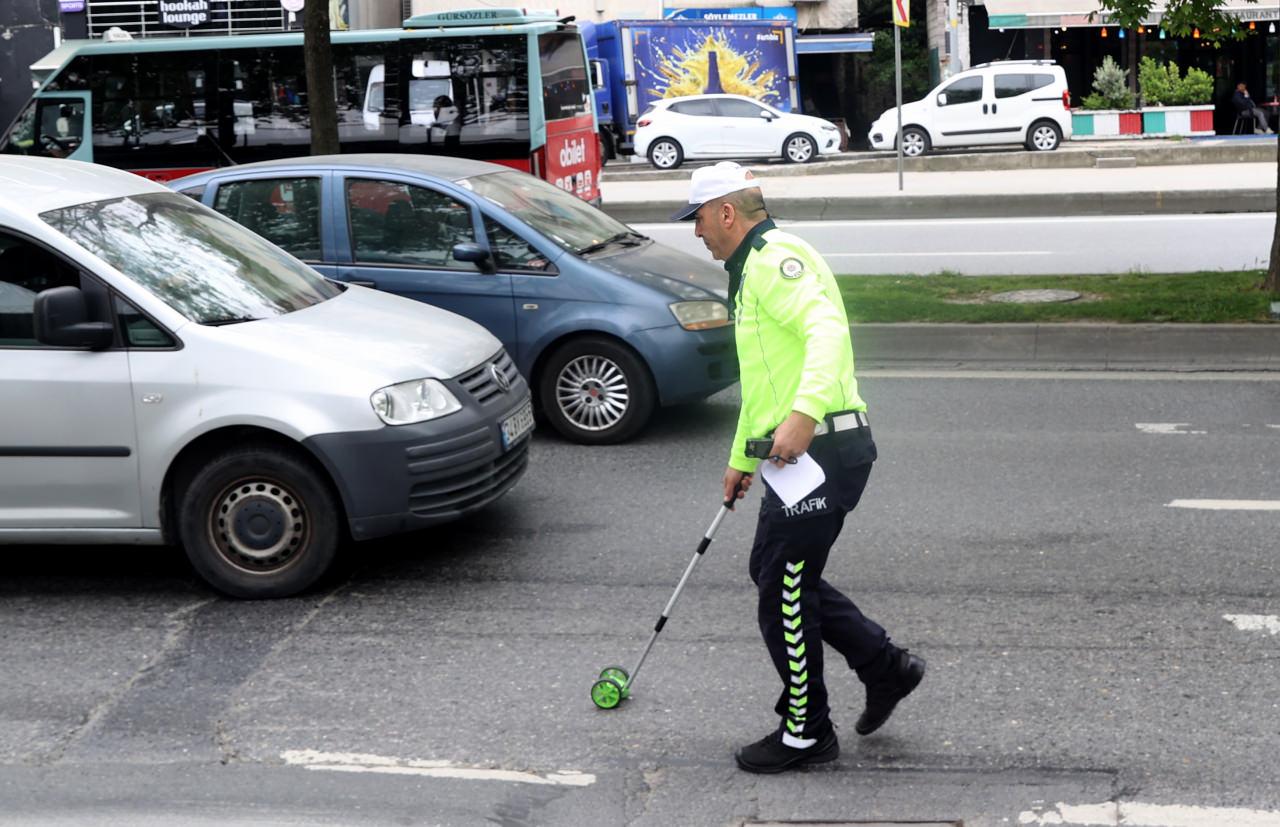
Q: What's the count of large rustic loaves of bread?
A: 0